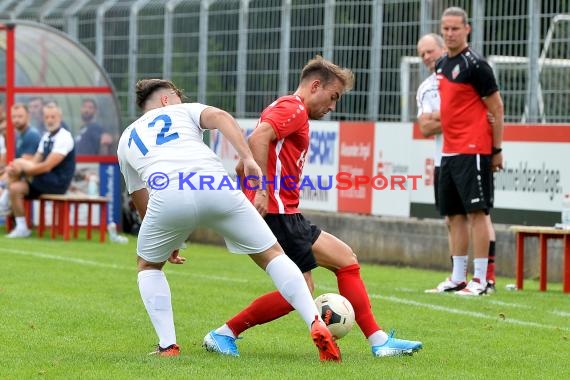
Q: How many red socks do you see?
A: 2